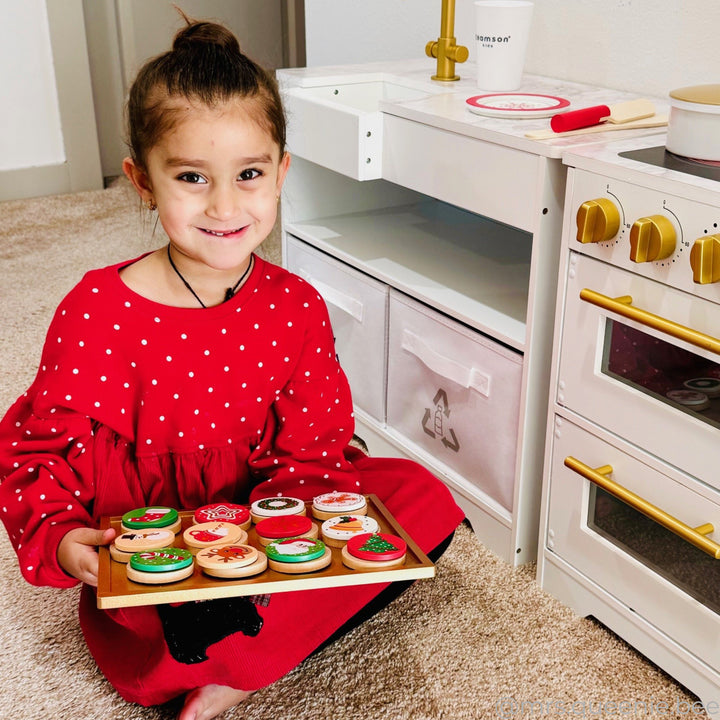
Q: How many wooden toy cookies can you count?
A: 12